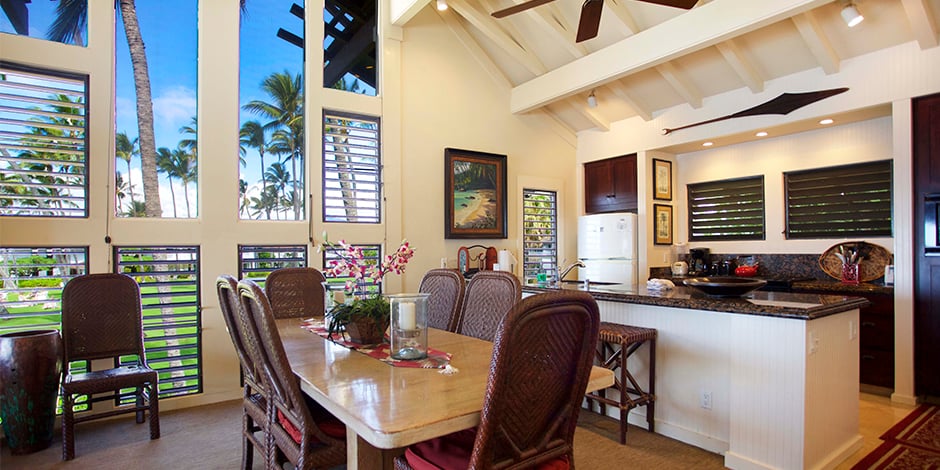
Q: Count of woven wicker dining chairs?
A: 7